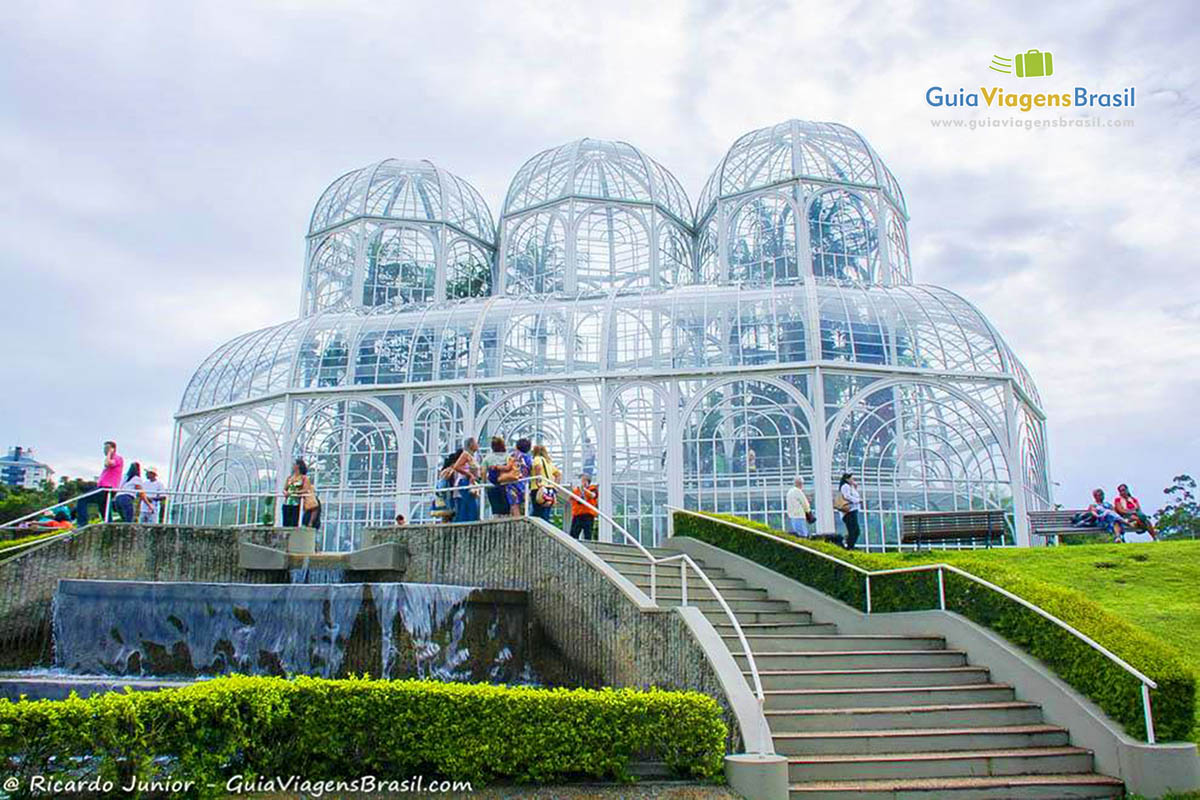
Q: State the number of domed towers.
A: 3